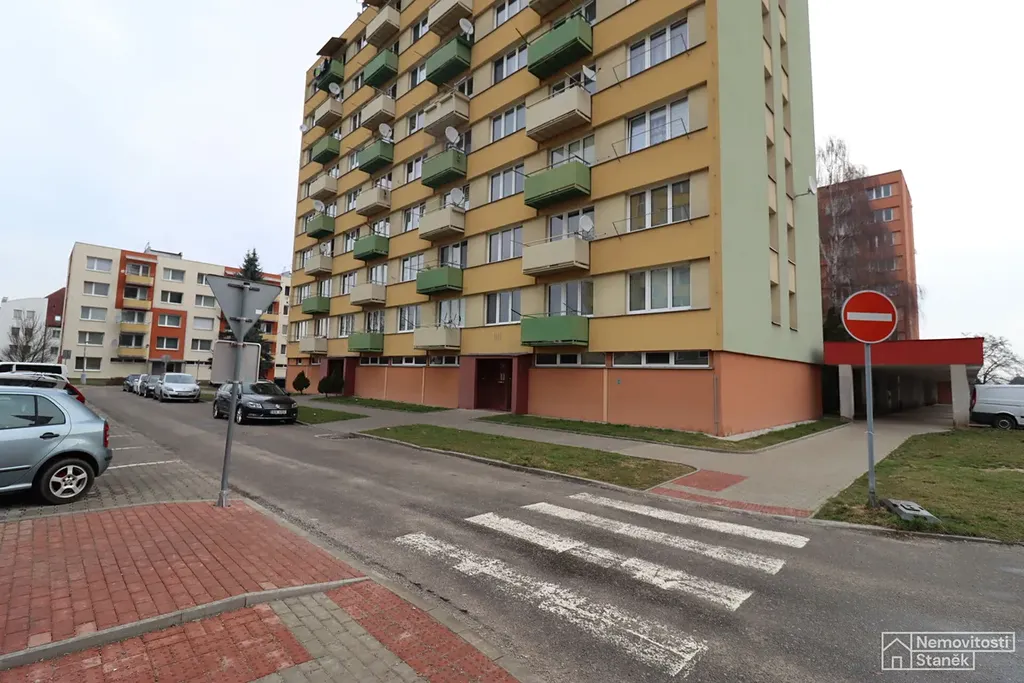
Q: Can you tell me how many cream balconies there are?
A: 15